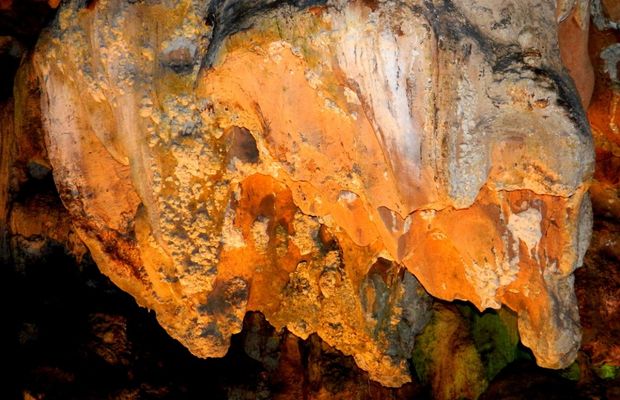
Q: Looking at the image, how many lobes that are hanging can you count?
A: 3